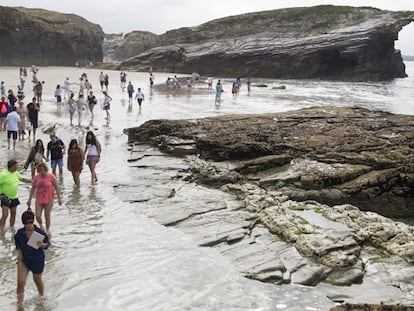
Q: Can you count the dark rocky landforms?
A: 3